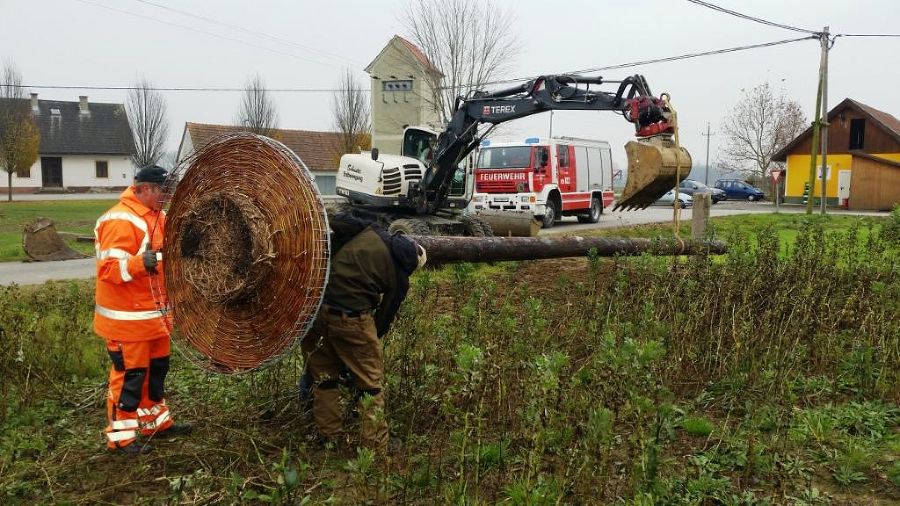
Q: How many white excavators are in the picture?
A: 1